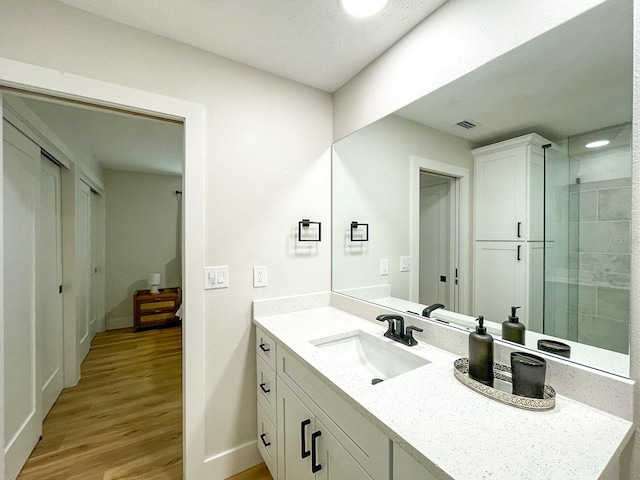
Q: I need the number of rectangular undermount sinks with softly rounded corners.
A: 1